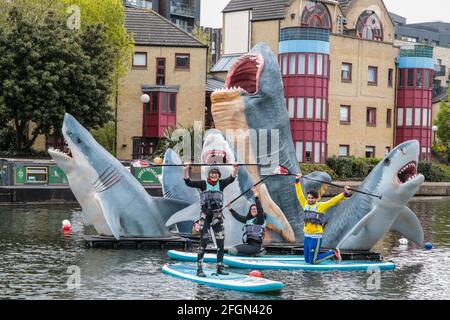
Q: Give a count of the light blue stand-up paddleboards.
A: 3